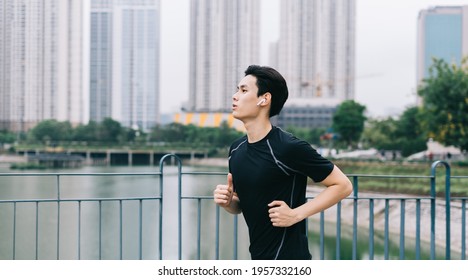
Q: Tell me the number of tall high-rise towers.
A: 5